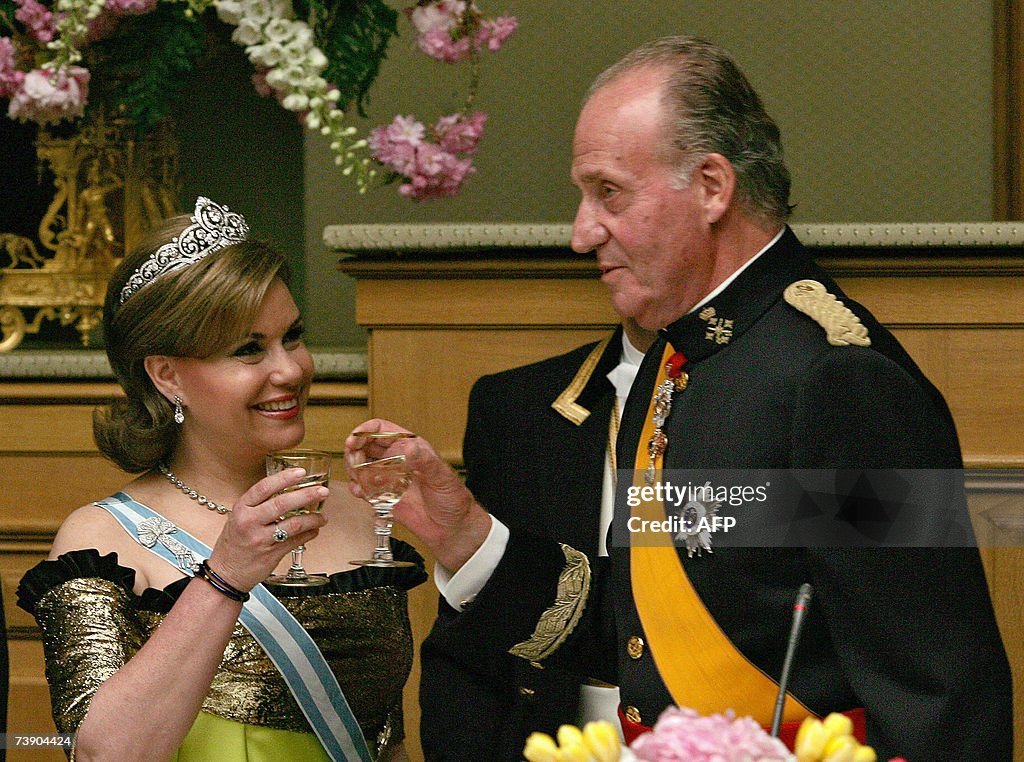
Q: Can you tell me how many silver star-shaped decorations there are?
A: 1